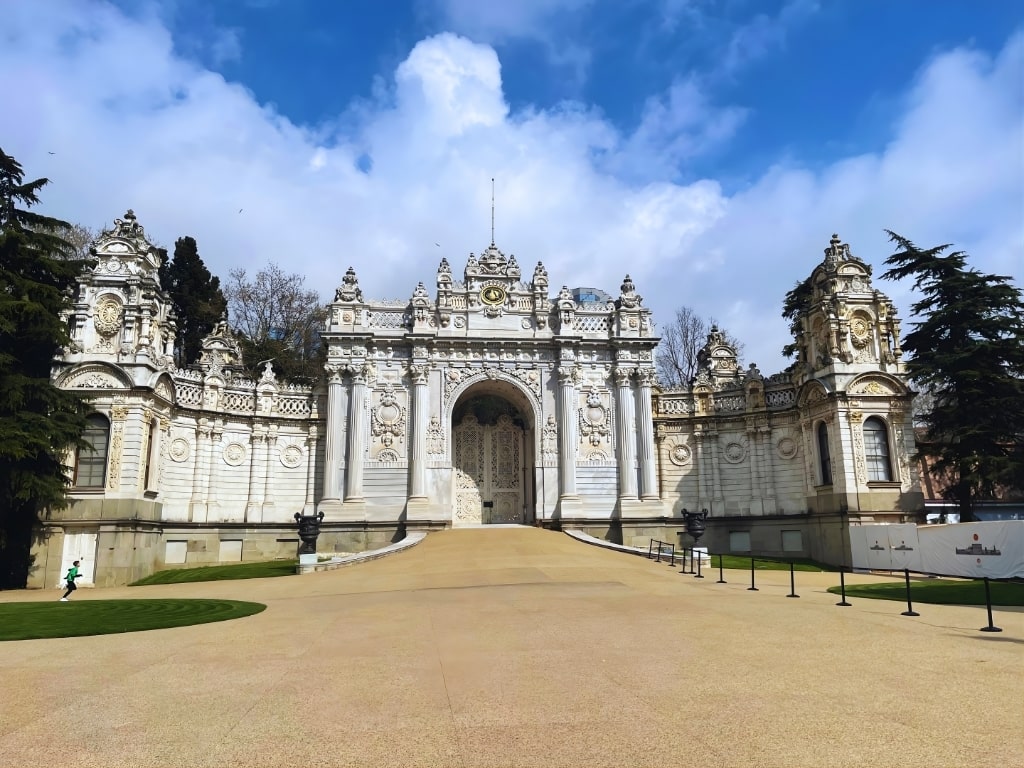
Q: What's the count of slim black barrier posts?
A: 12